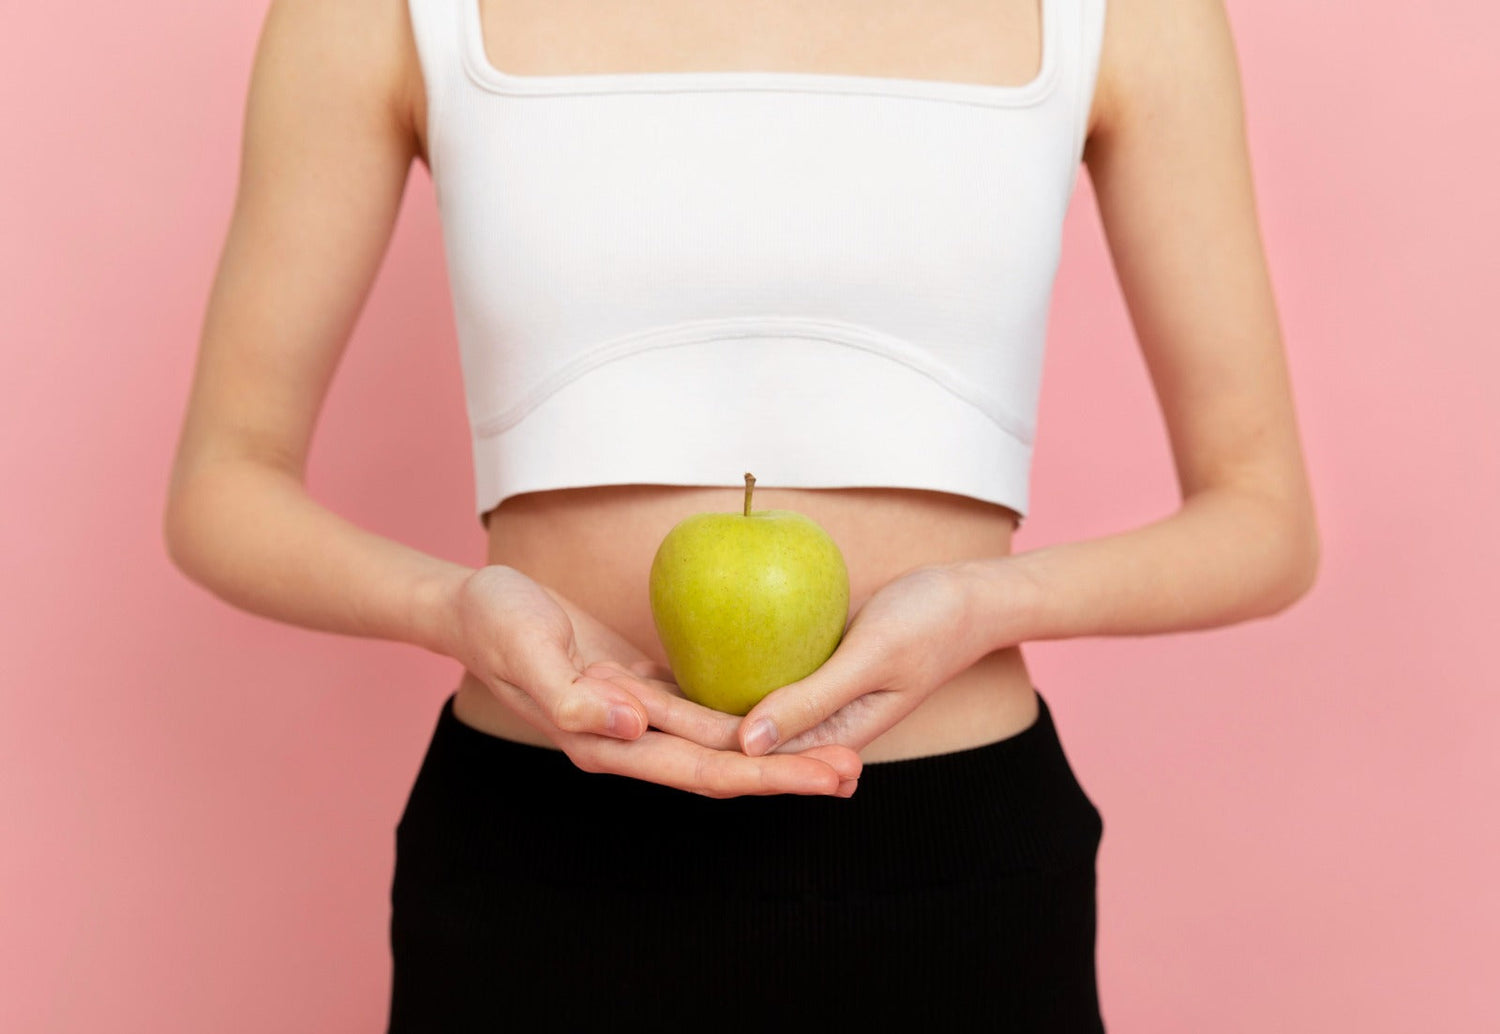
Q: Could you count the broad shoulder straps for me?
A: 2